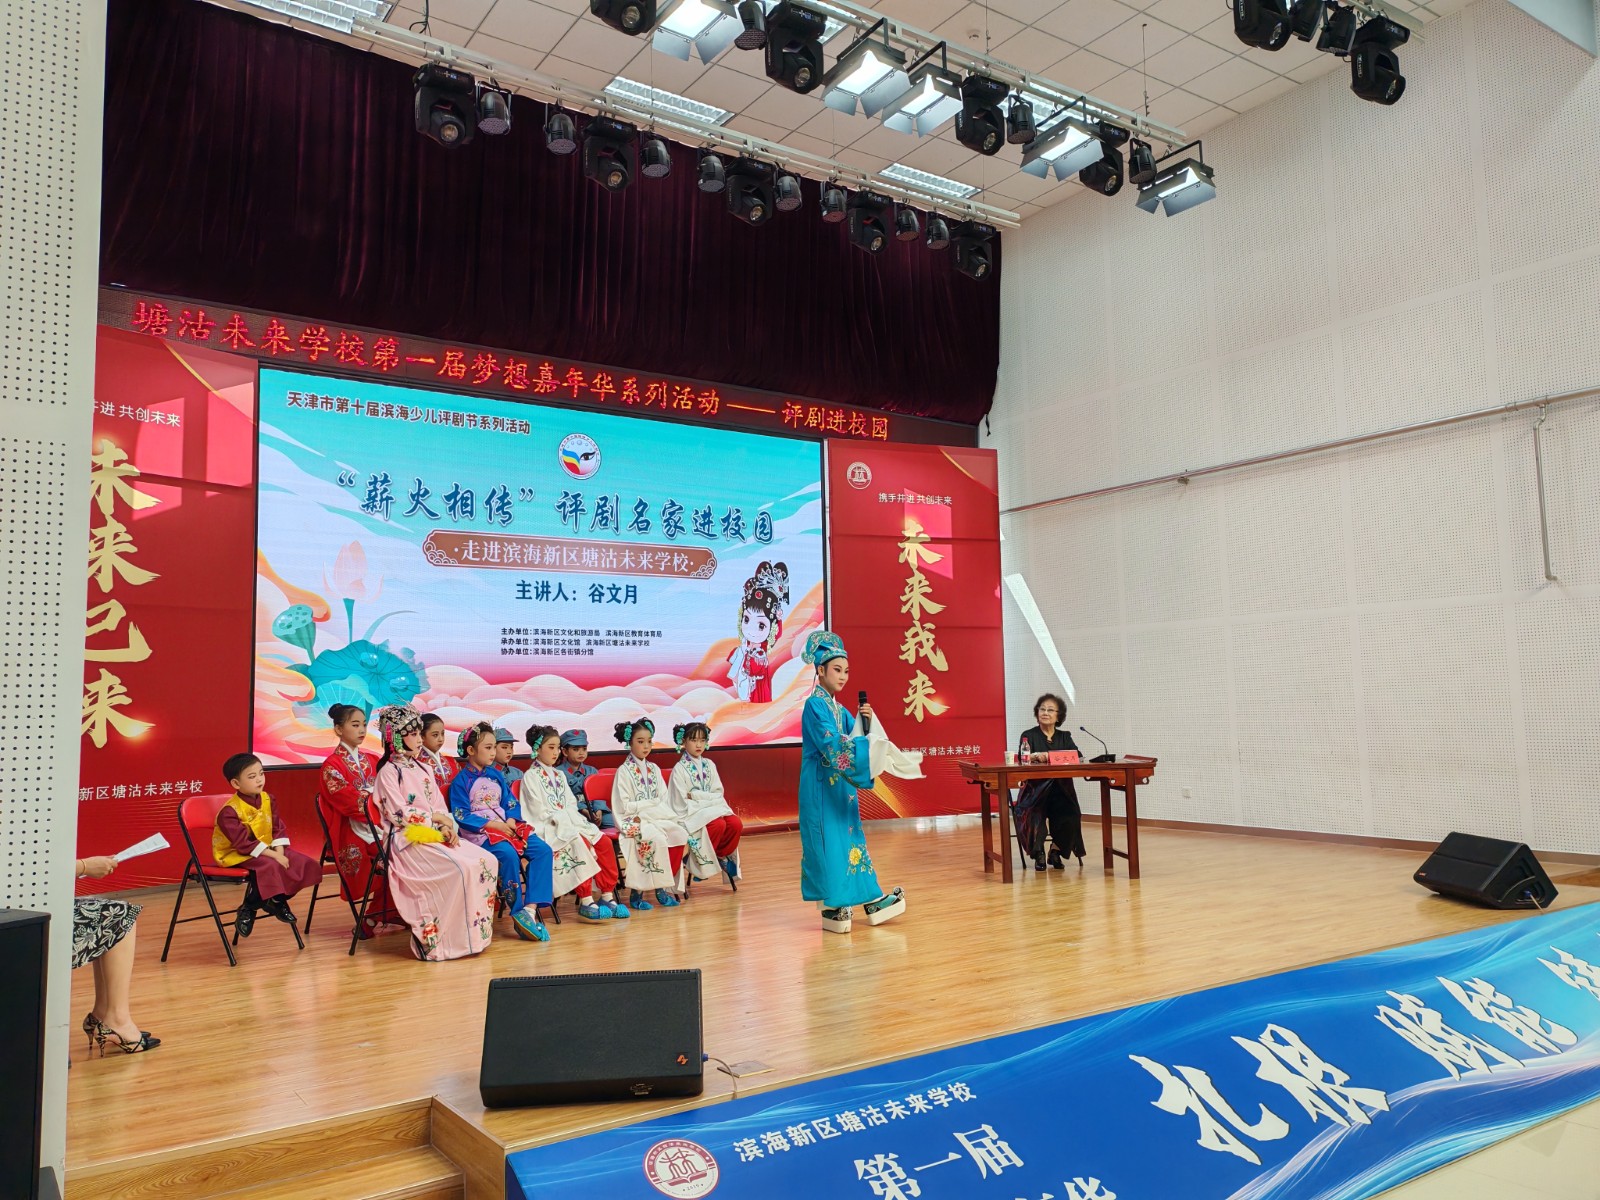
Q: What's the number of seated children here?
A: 10